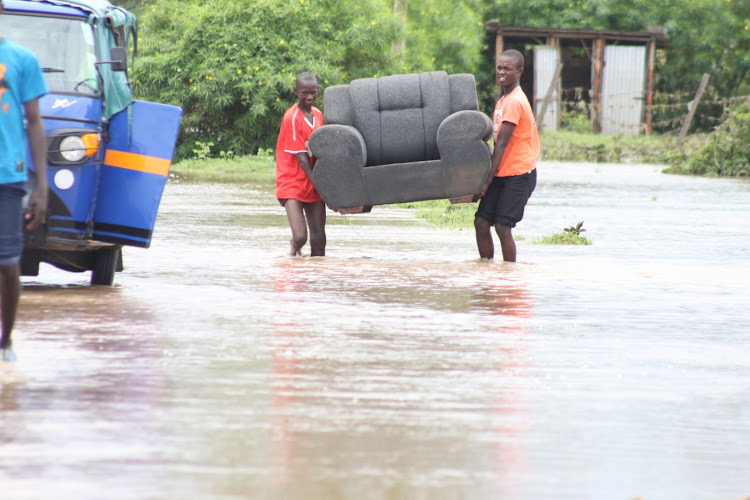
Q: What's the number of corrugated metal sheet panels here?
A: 2